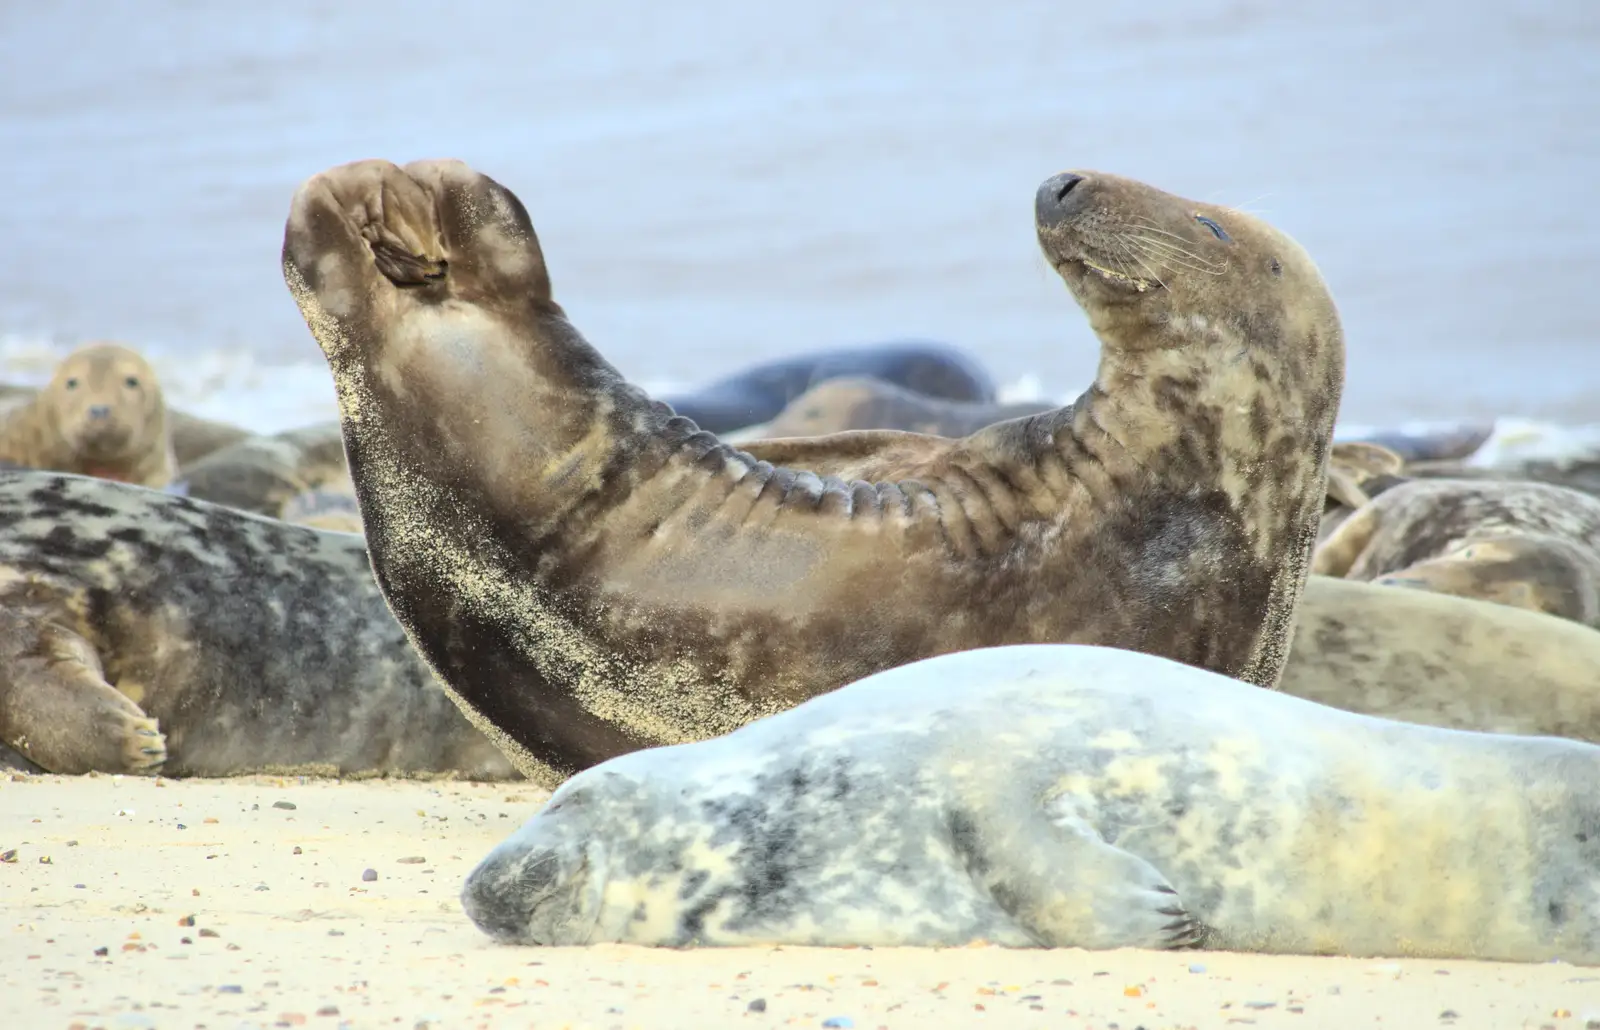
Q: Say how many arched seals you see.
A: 1